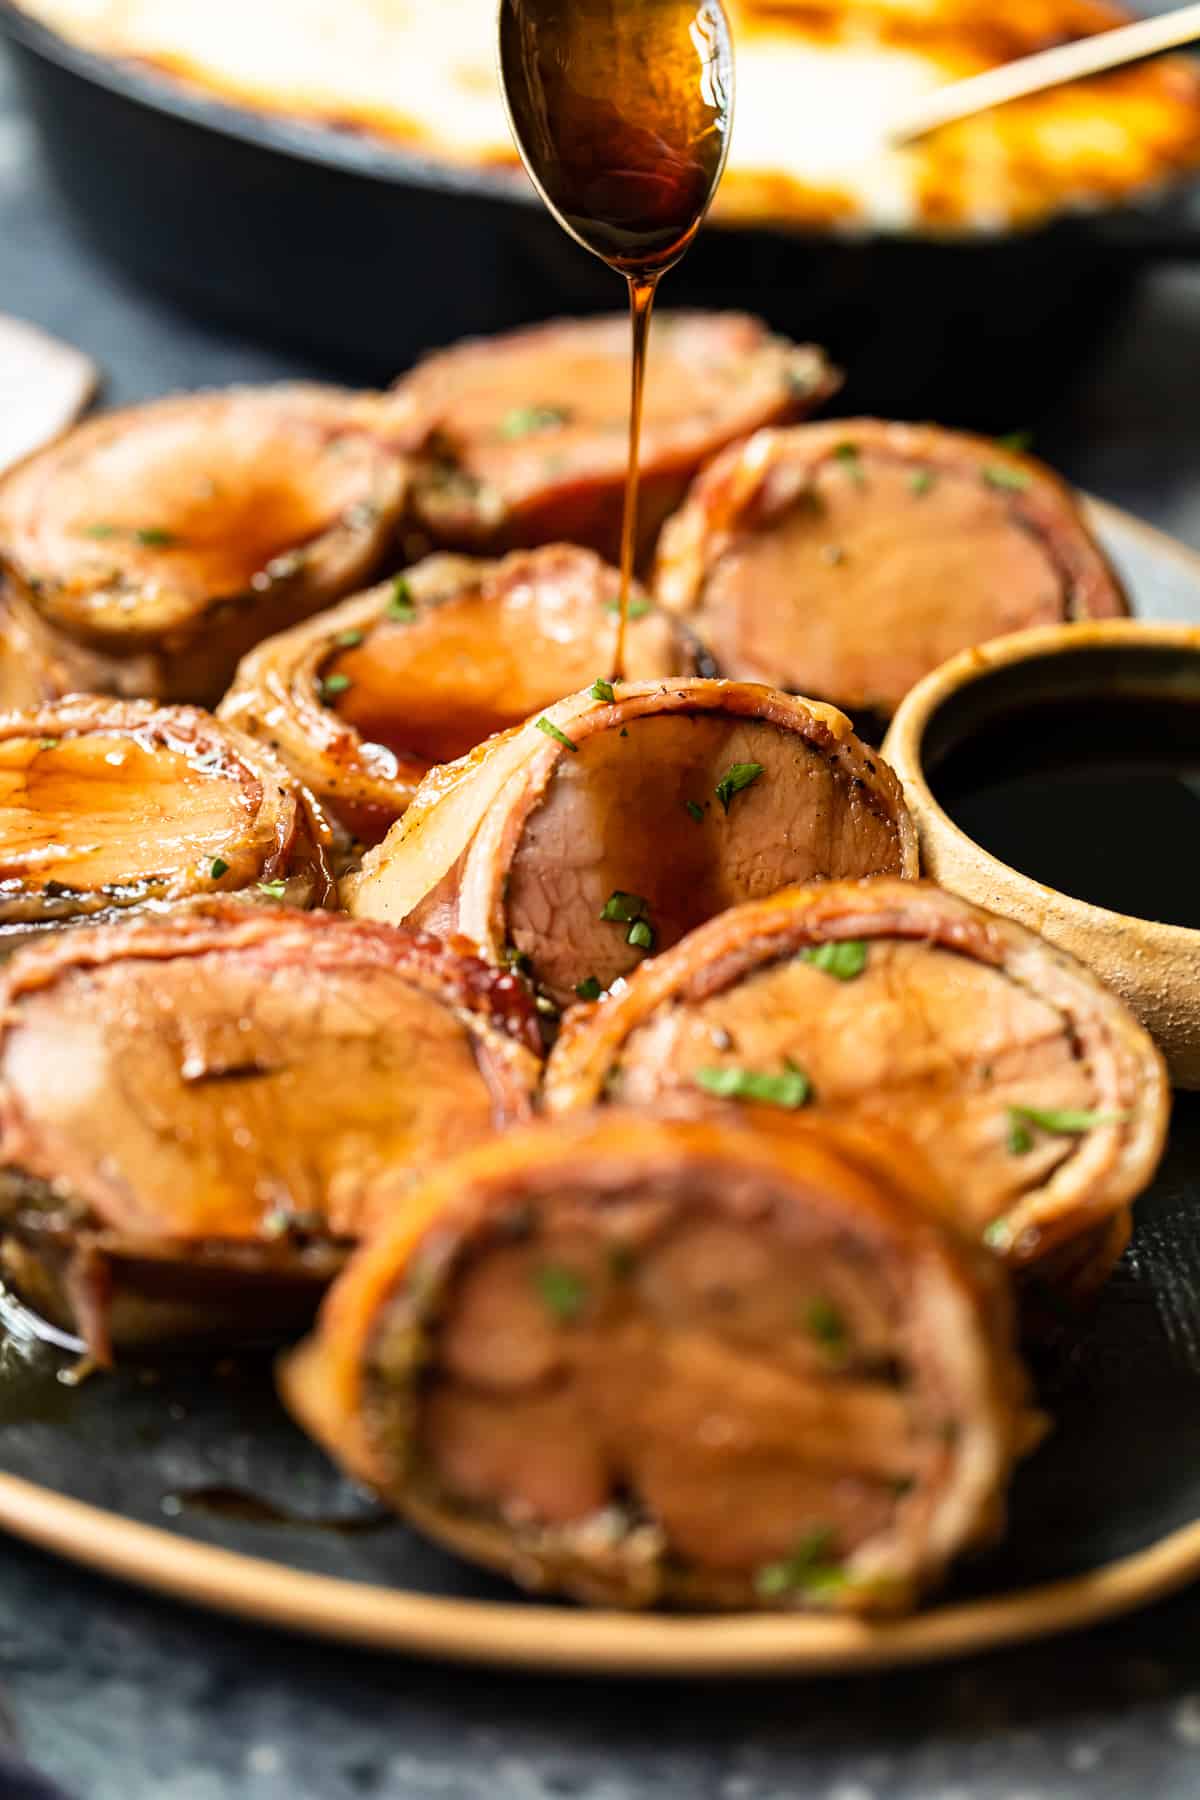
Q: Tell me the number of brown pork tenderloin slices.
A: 9